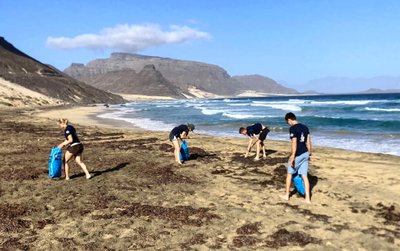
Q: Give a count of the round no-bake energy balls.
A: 0